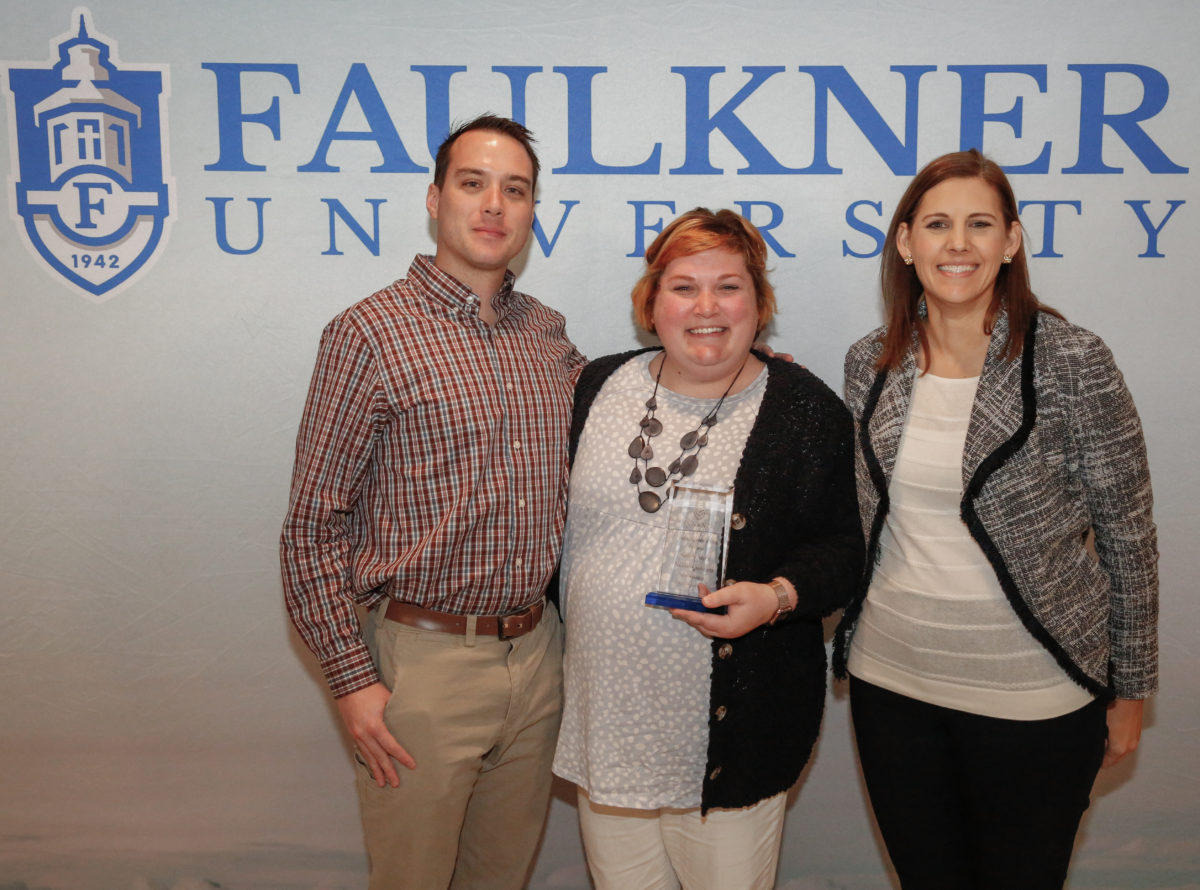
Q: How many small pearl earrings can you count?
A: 2